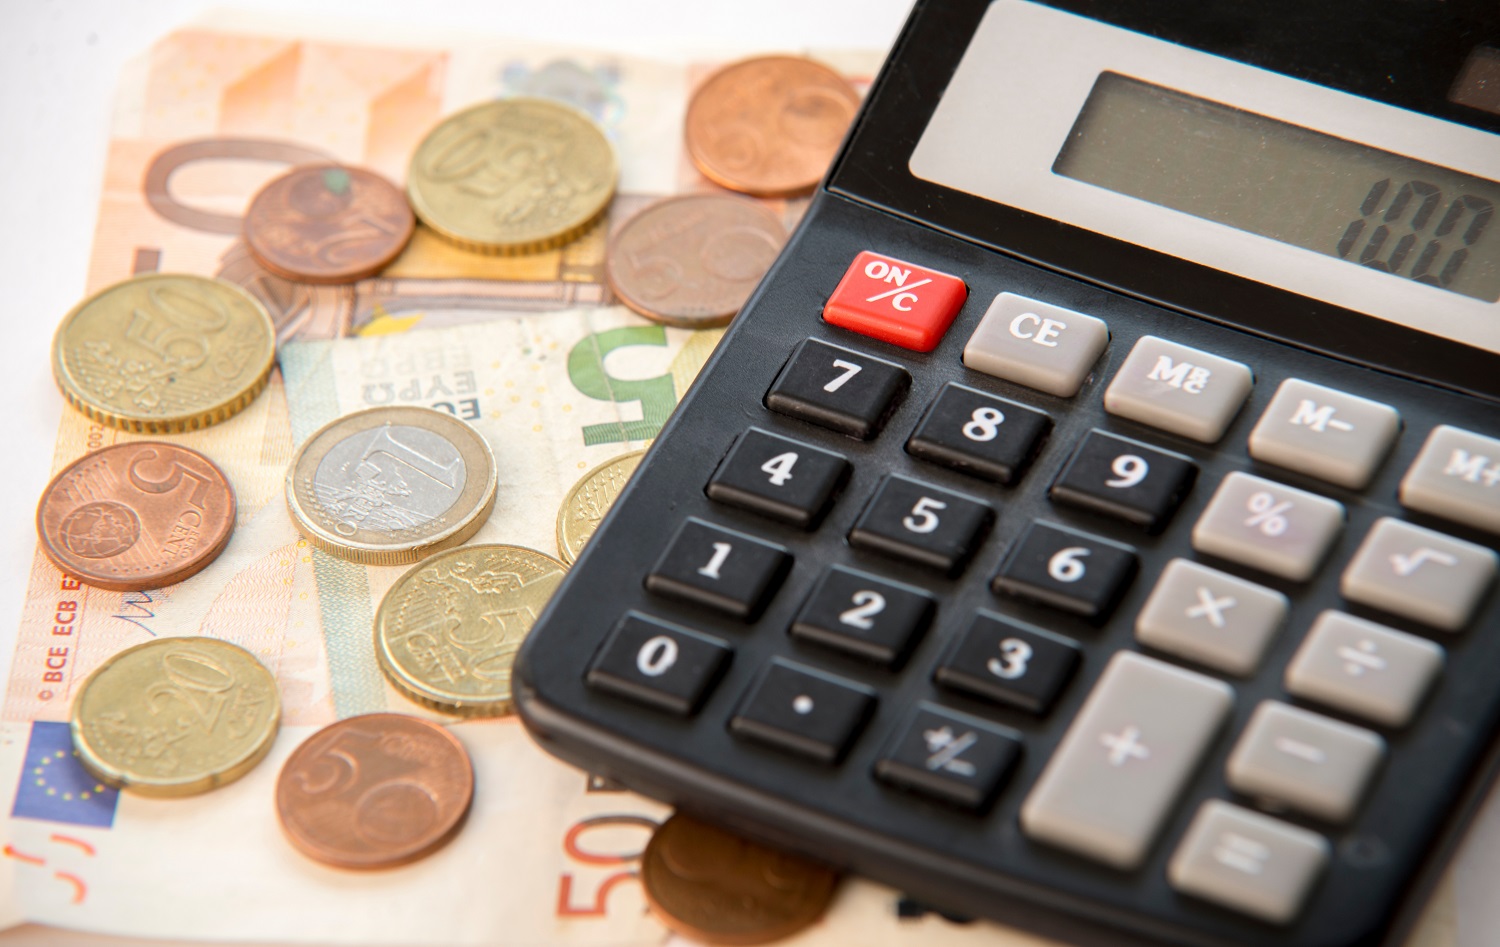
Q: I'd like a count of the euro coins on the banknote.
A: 12